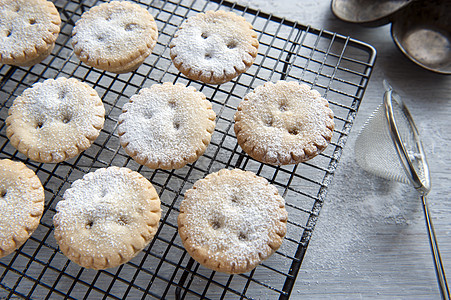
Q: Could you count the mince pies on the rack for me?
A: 9